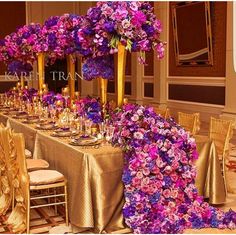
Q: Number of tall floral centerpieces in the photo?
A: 5